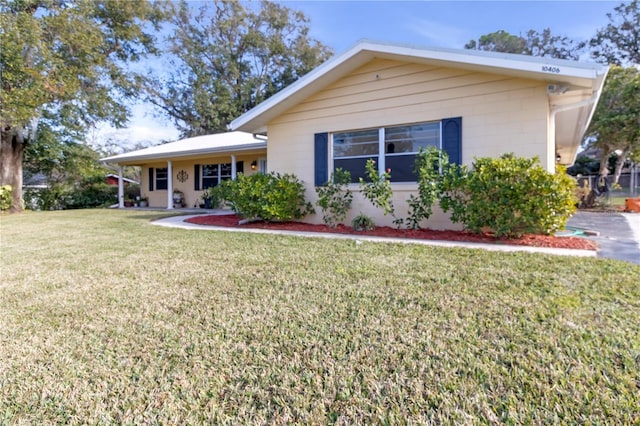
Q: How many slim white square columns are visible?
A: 3